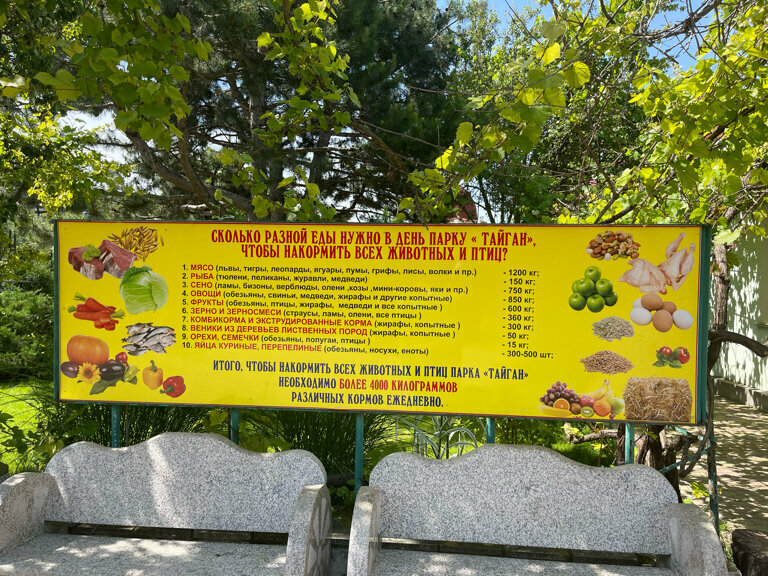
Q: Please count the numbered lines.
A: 10